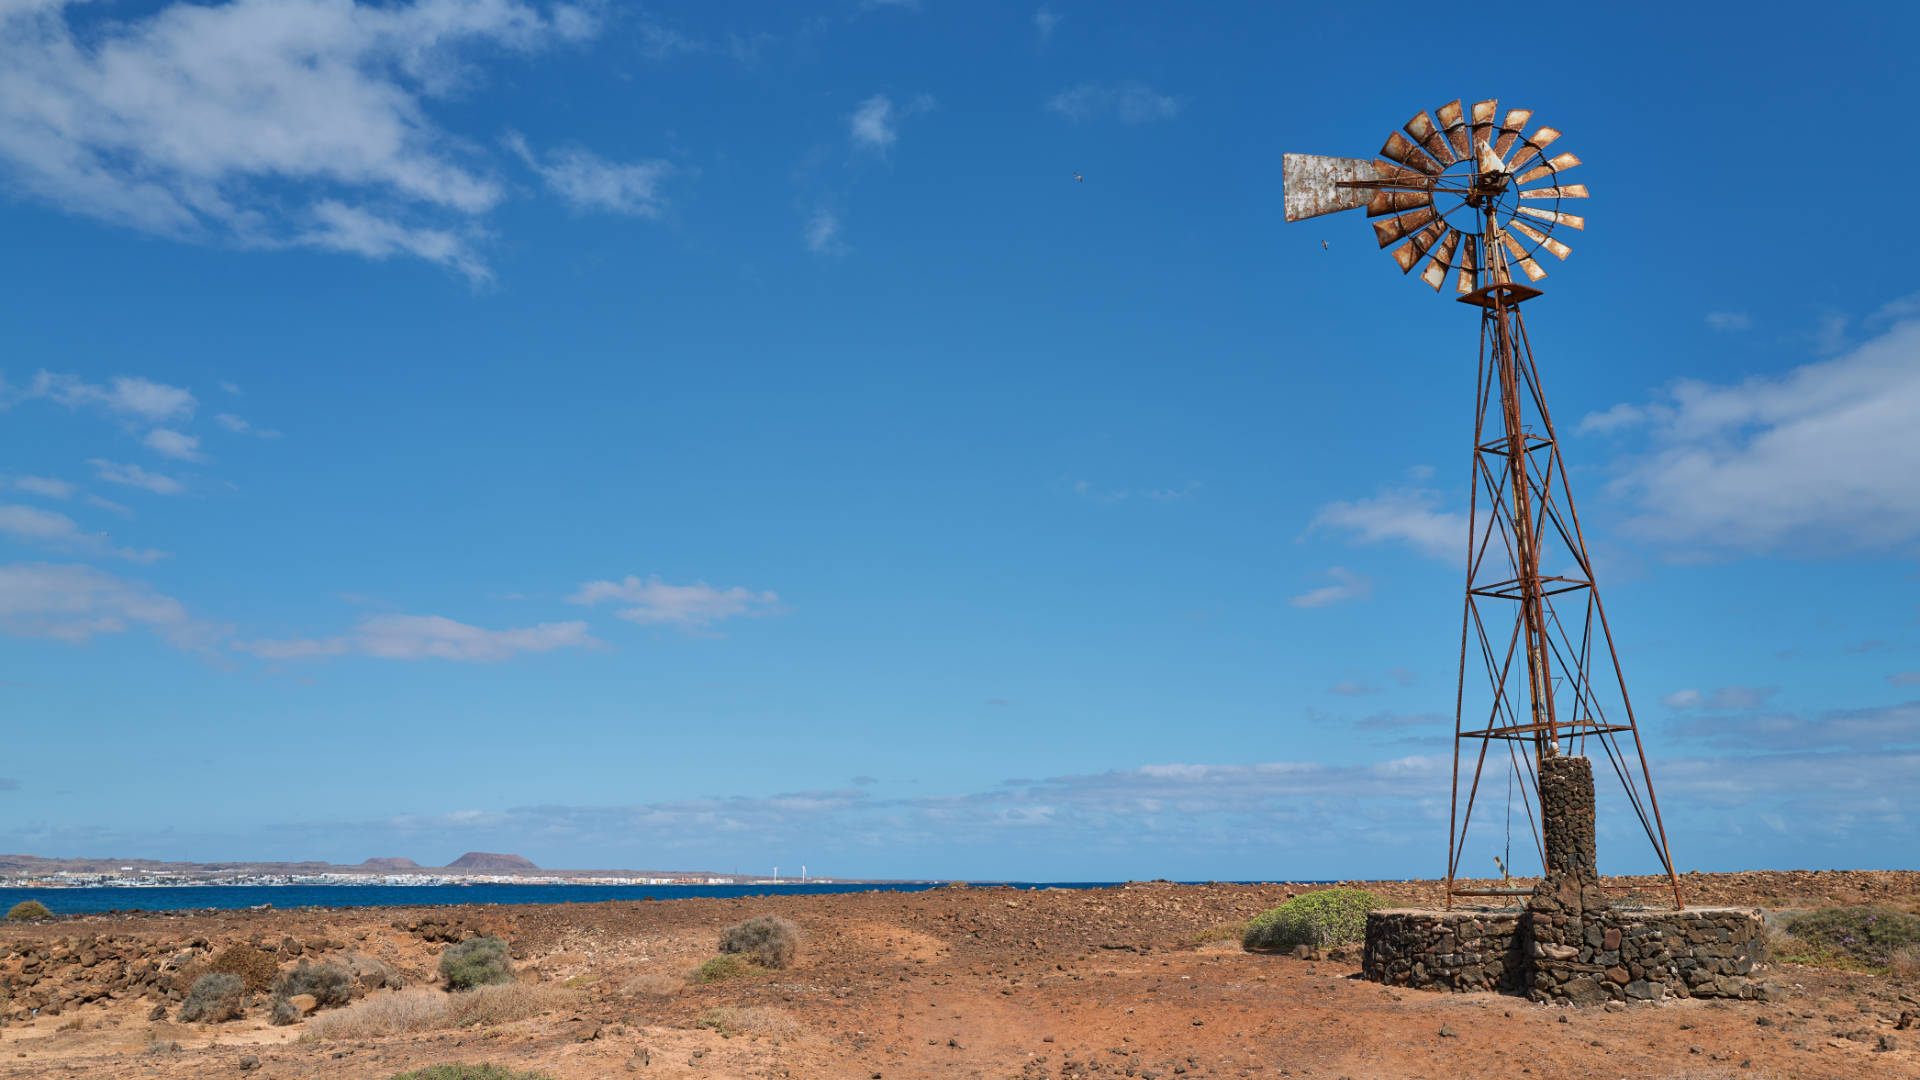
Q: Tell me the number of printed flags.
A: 0